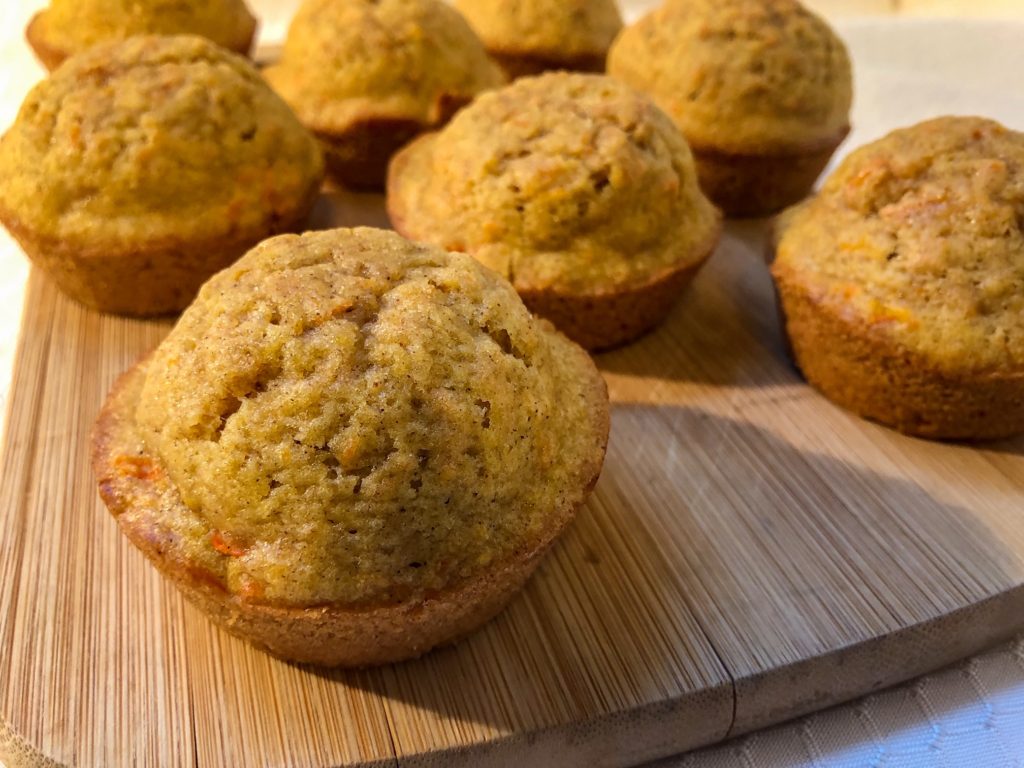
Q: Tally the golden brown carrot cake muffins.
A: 8